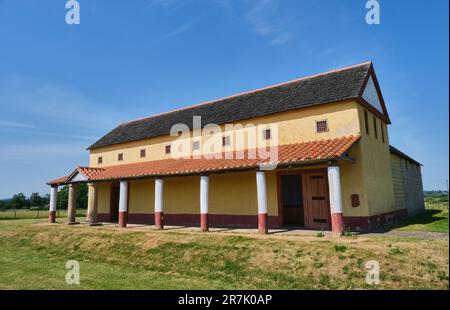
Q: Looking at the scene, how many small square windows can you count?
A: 8